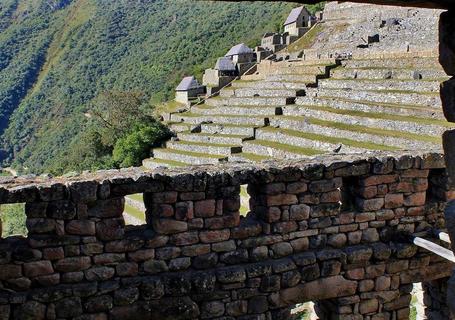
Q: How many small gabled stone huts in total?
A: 4